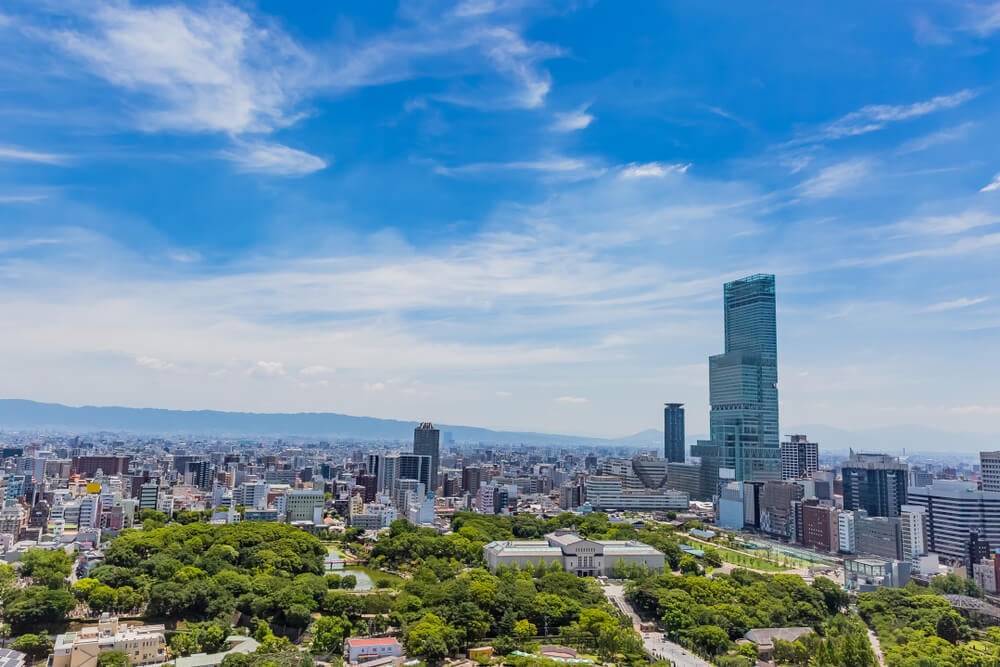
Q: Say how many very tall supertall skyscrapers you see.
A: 1